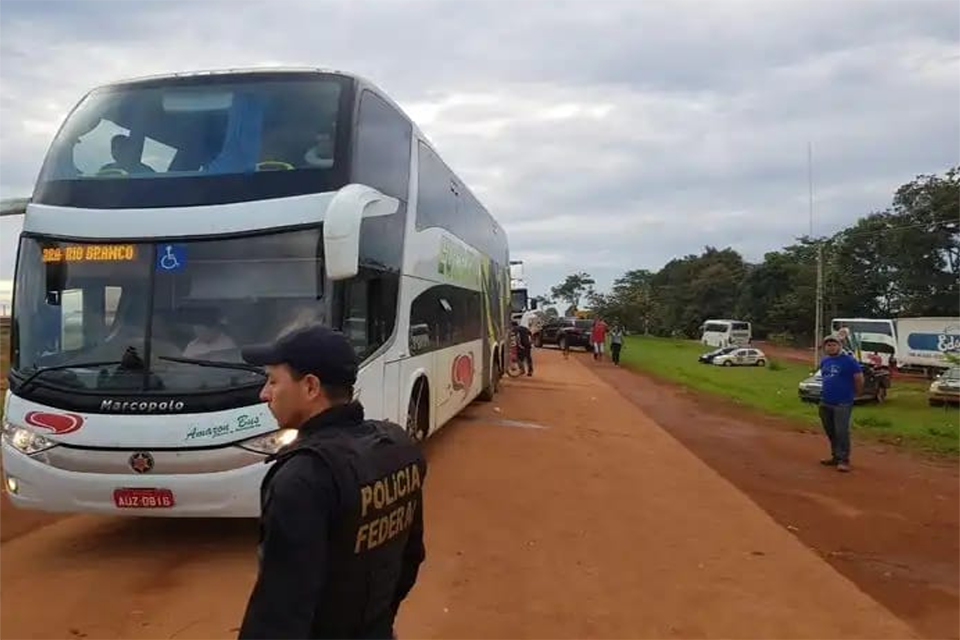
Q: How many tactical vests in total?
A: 1